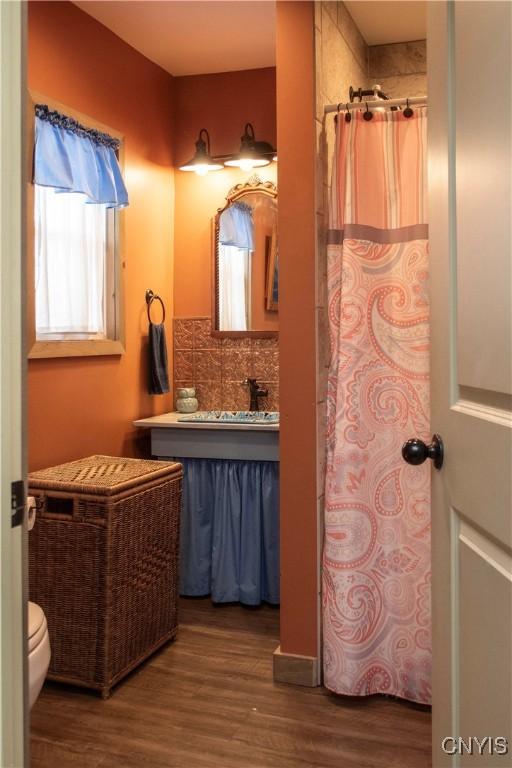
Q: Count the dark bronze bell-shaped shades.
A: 2